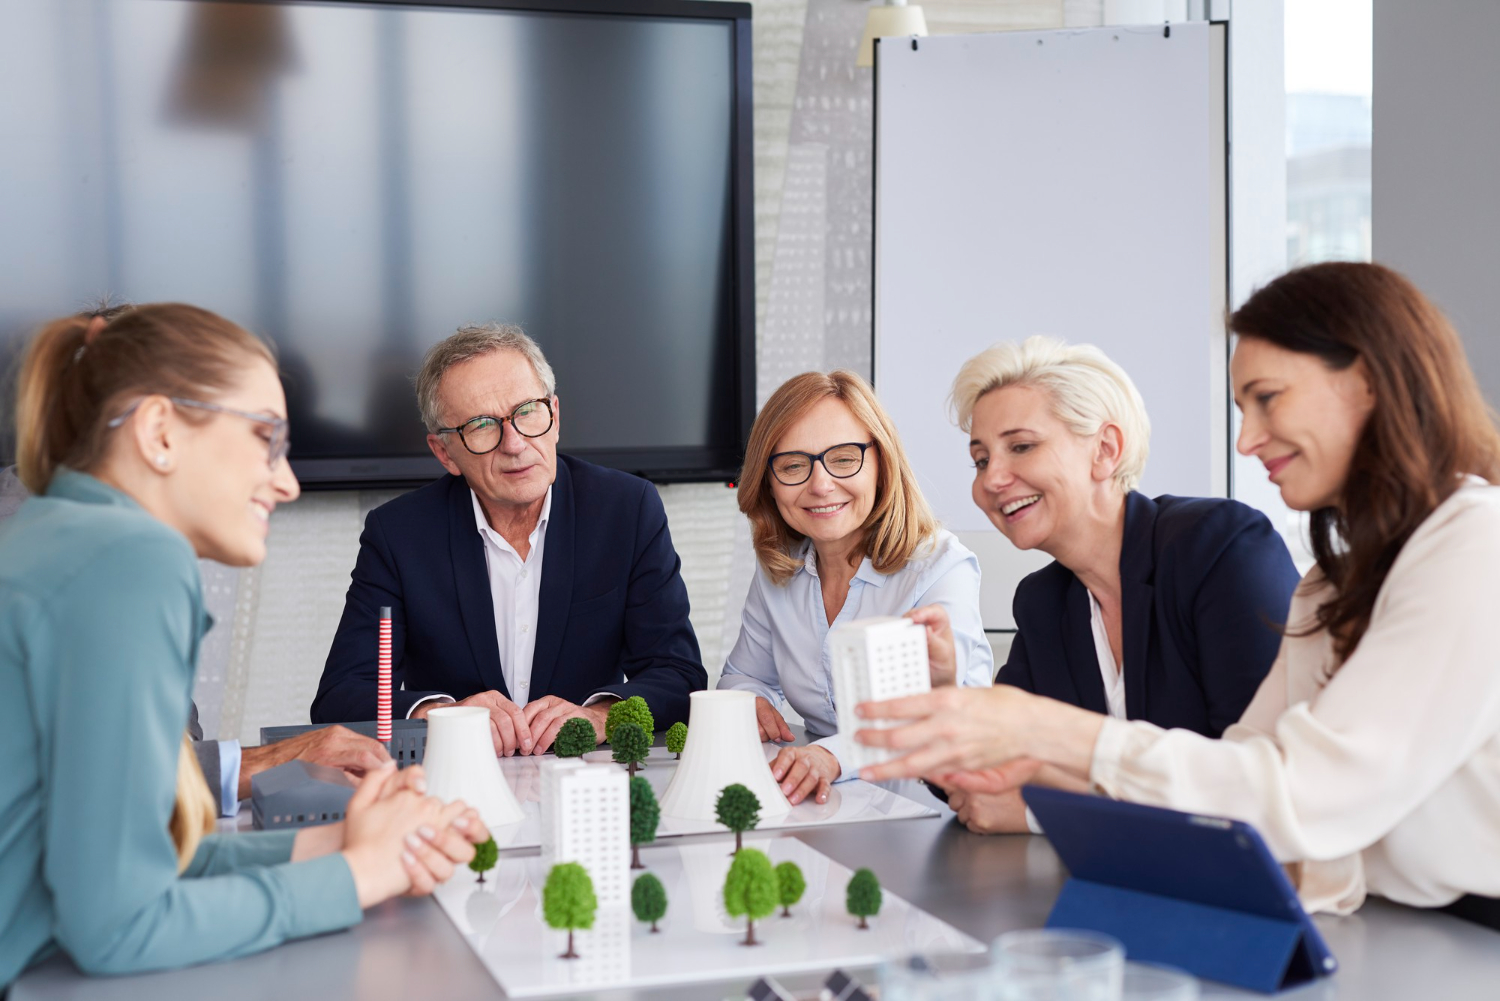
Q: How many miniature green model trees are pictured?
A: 12